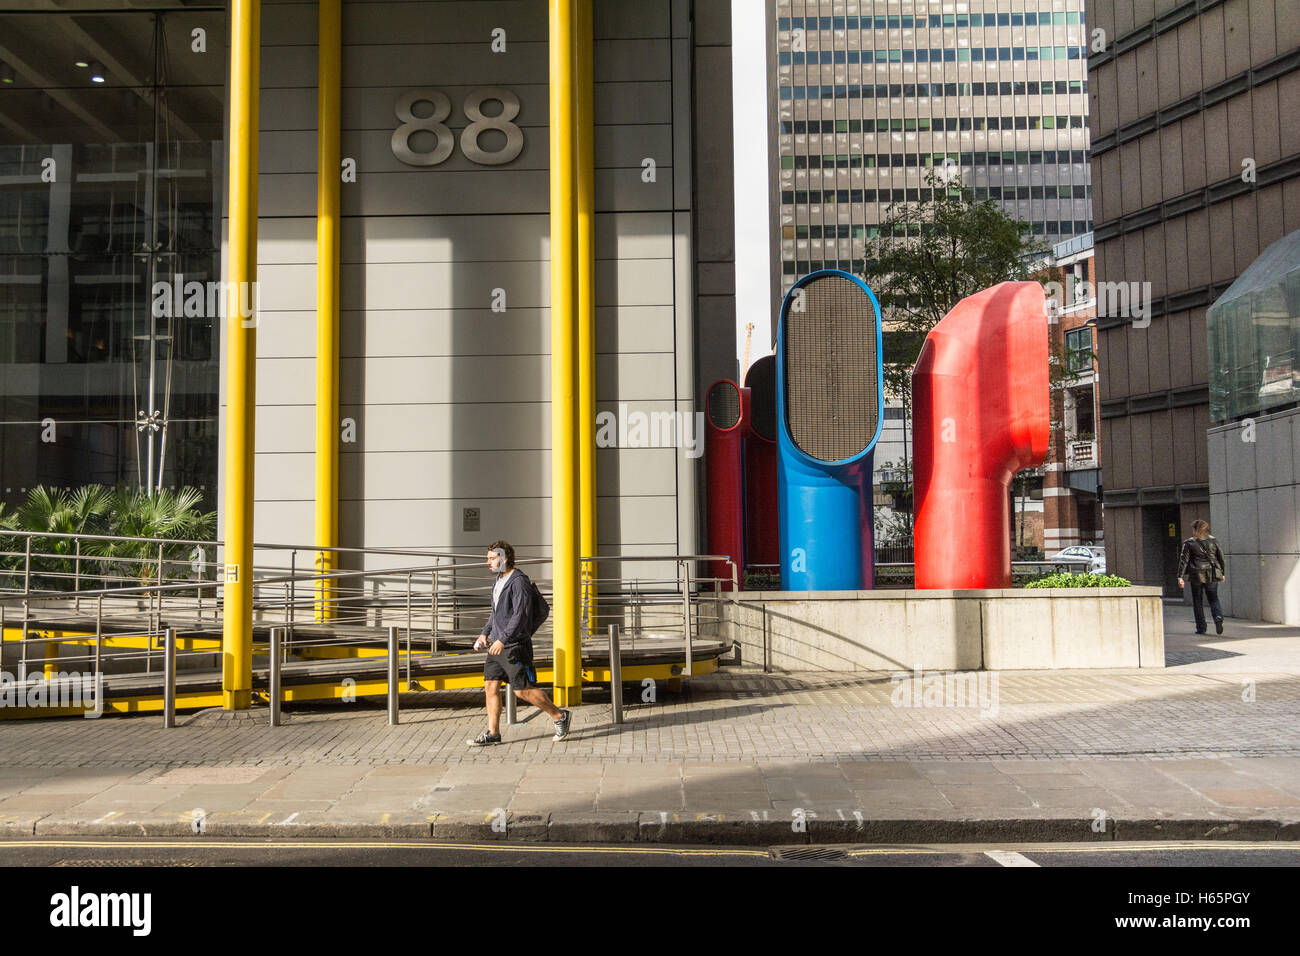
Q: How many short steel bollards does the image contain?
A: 5